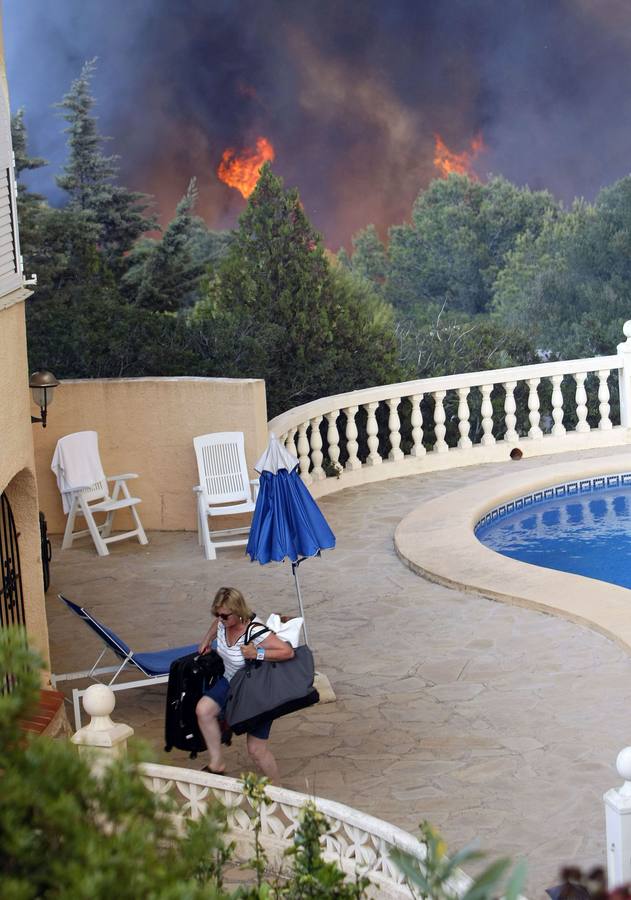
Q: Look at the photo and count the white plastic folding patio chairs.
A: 2